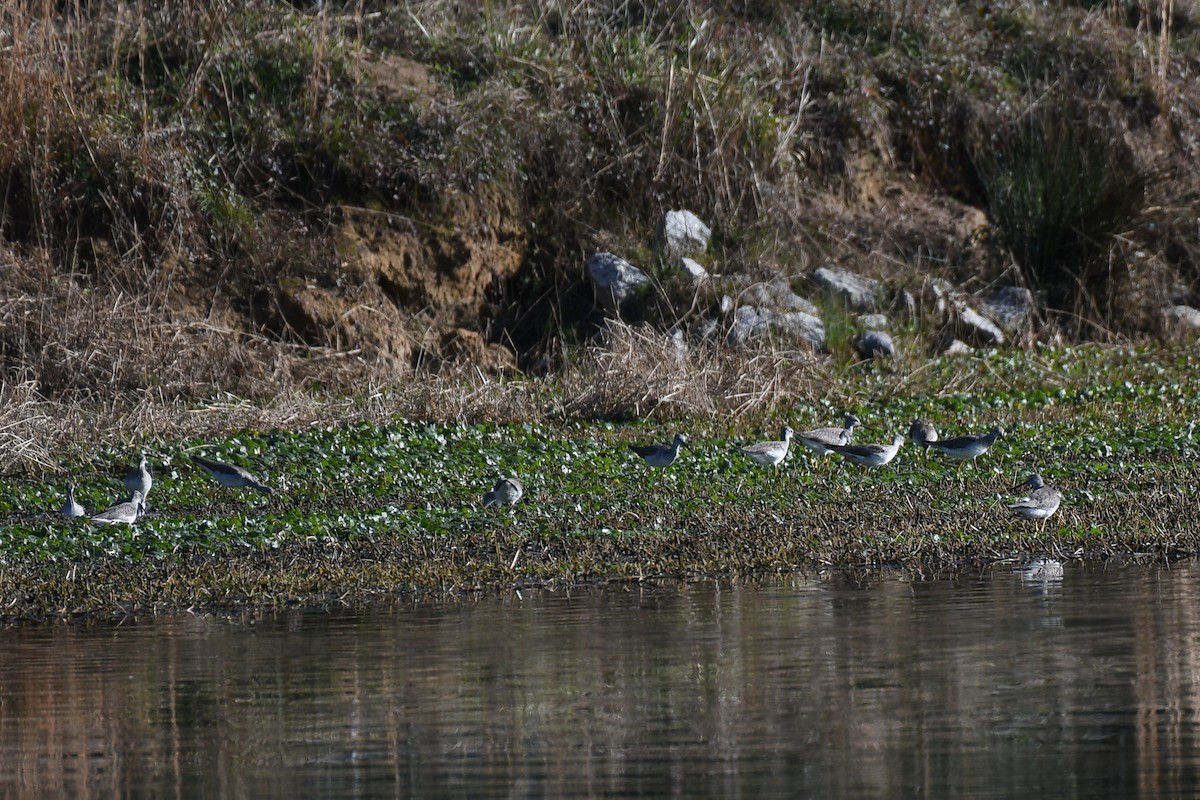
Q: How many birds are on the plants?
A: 12